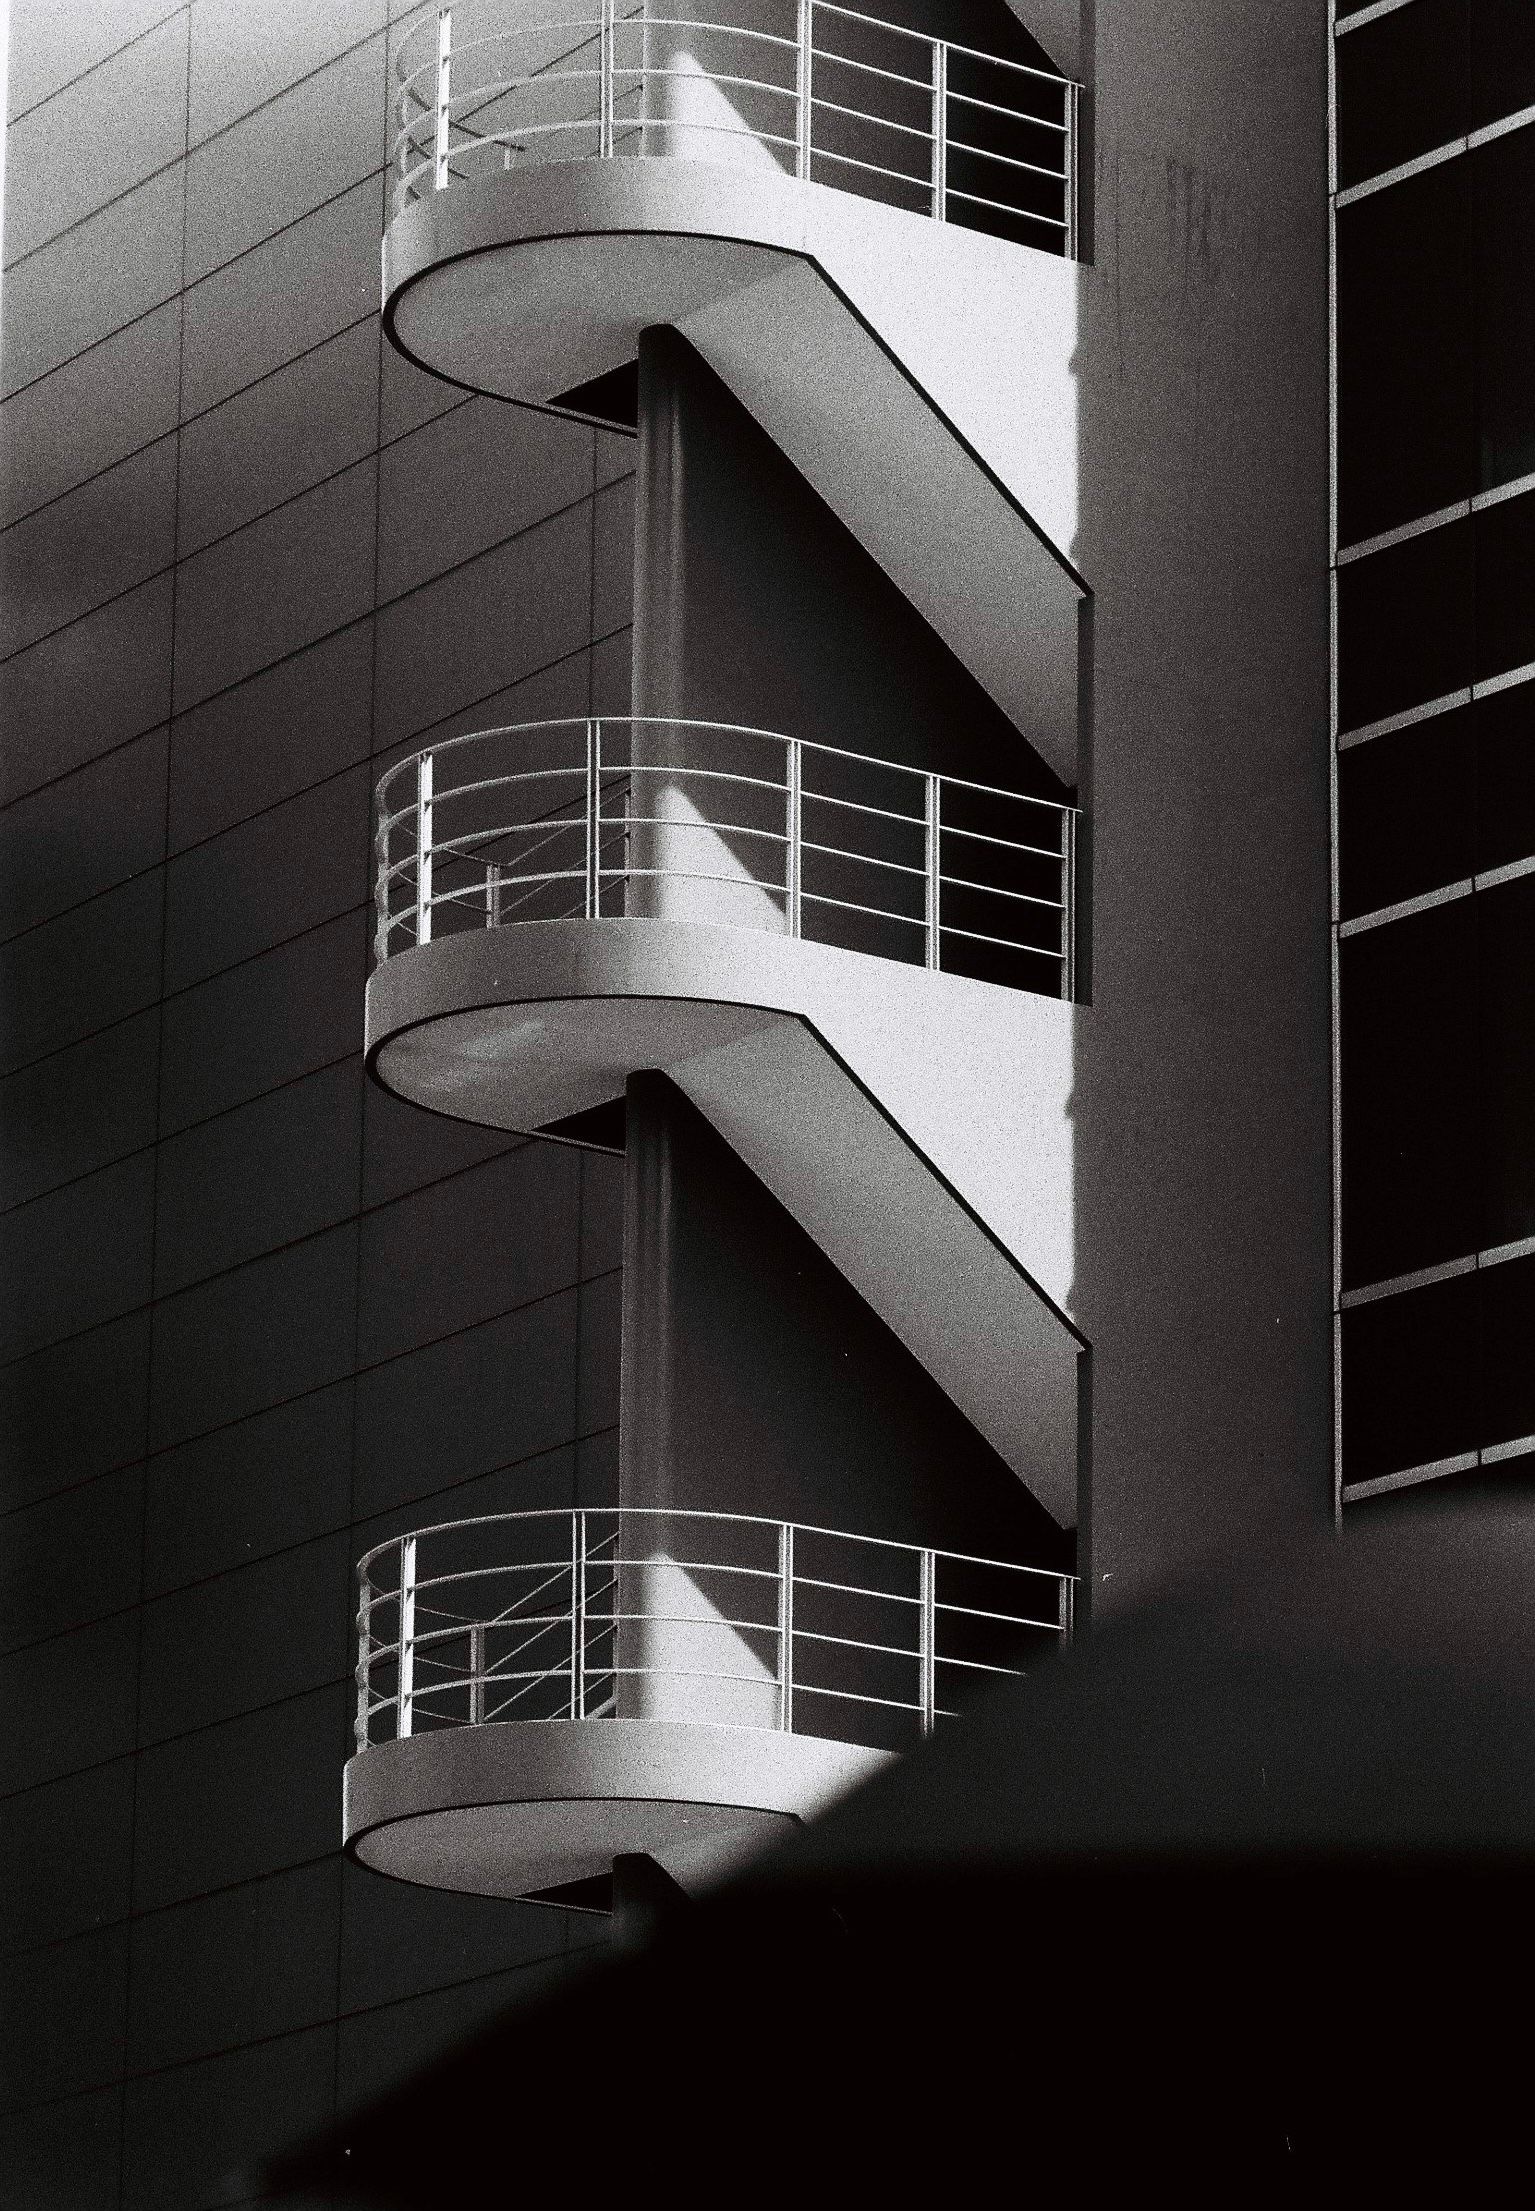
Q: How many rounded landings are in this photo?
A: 3